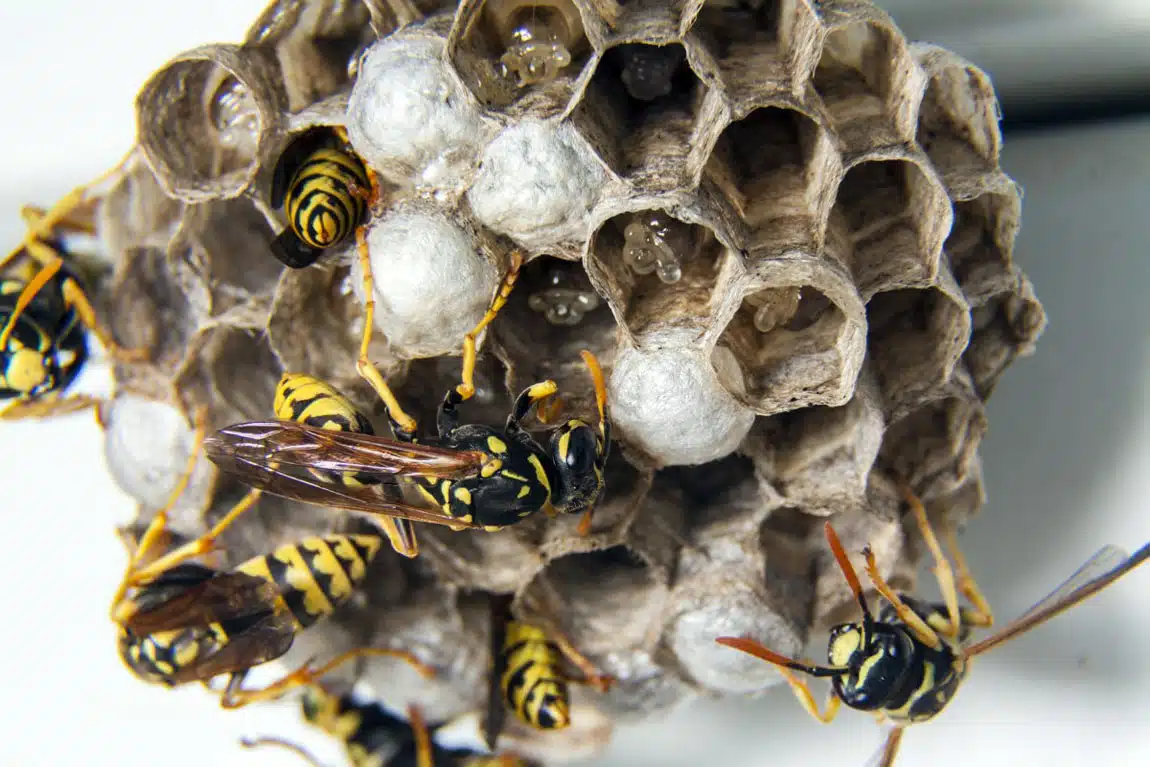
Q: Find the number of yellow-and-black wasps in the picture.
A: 7